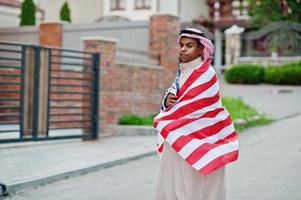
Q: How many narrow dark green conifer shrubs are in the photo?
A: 2